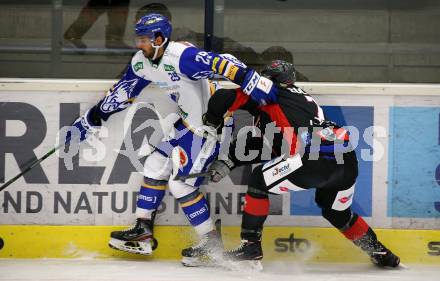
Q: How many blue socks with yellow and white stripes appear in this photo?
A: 2